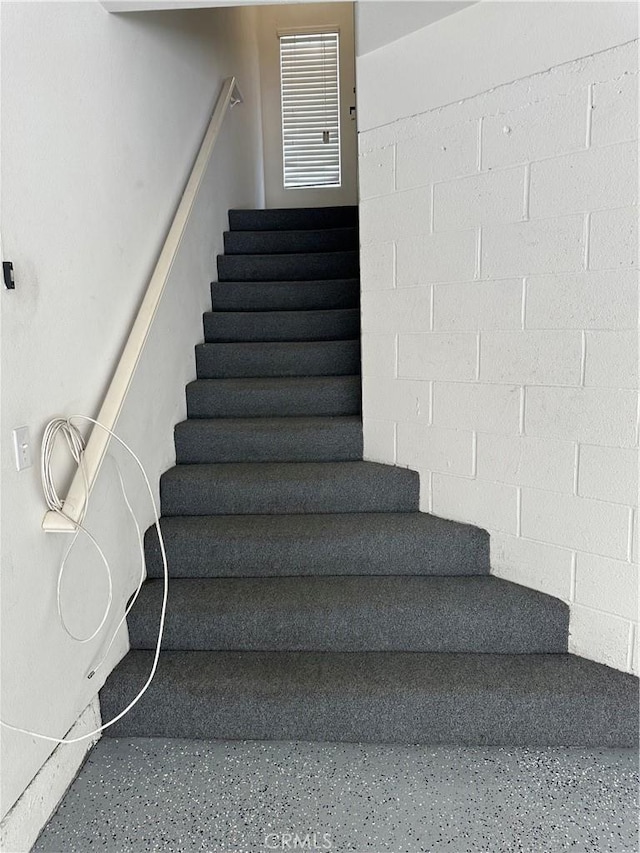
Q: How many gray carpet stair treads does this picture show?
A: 12